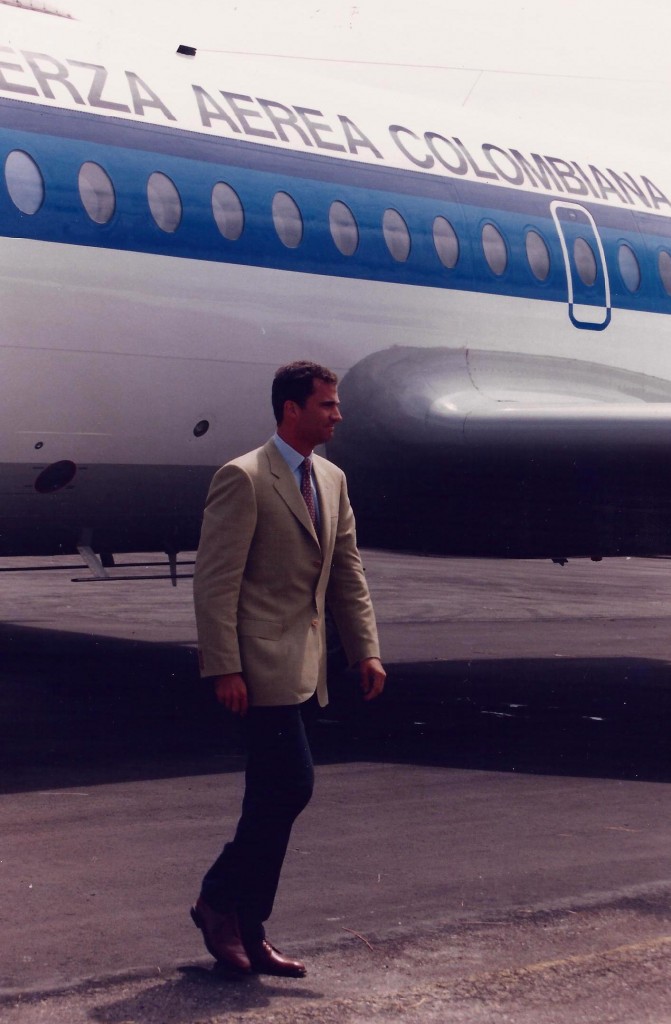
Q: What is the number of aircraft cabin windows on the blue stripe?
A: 13